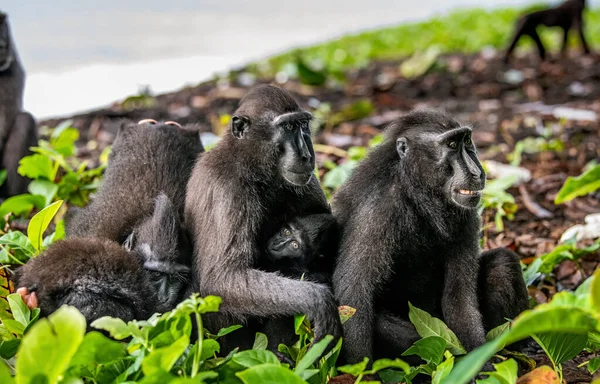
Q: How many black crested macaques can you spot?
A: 7